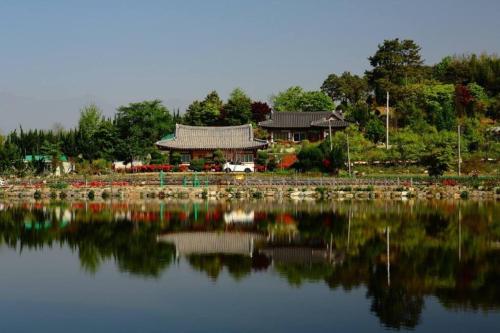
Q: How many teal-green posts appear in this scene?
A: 4